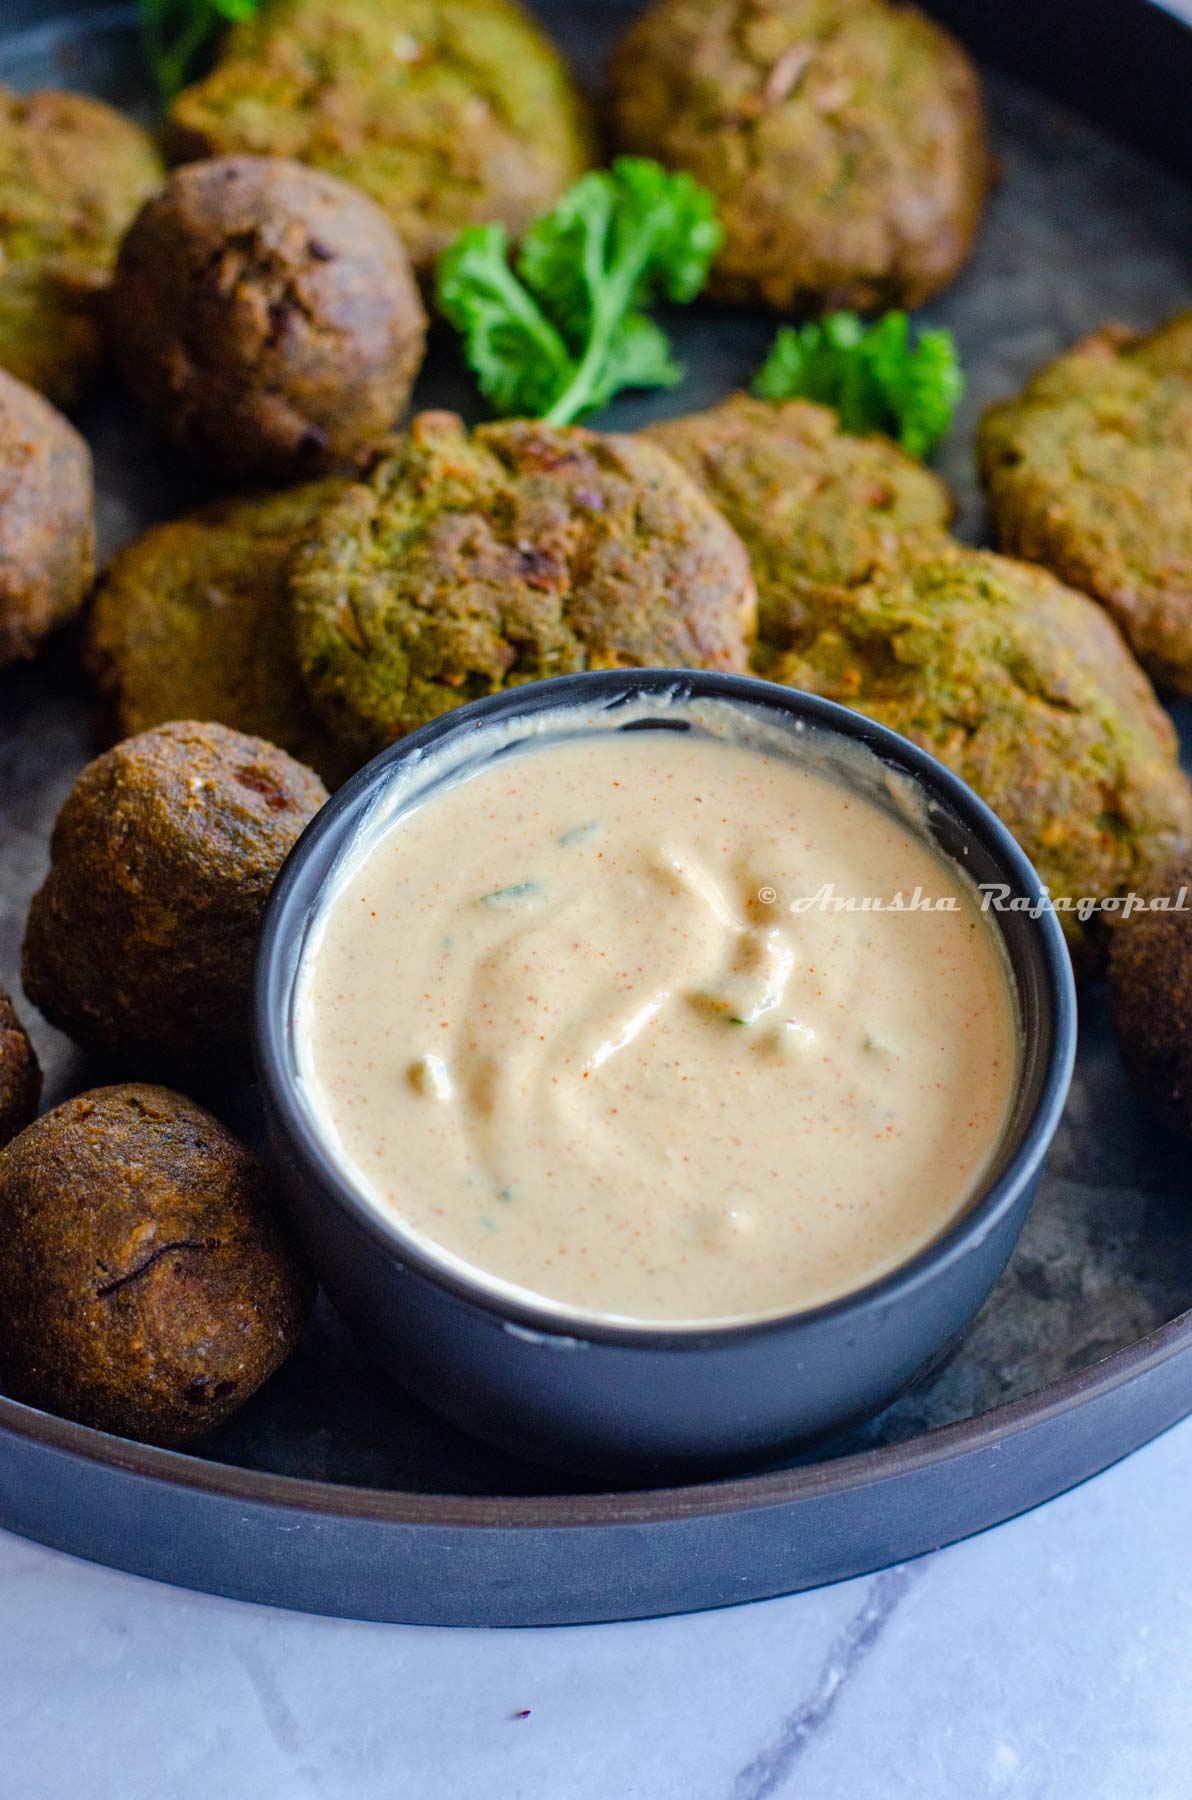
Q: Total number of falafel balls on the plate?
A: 6